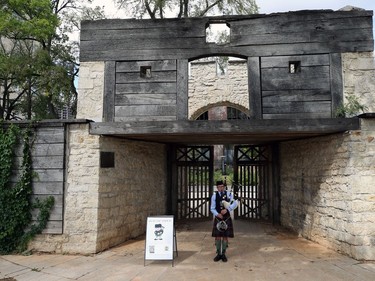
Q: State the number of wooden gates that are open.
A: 2